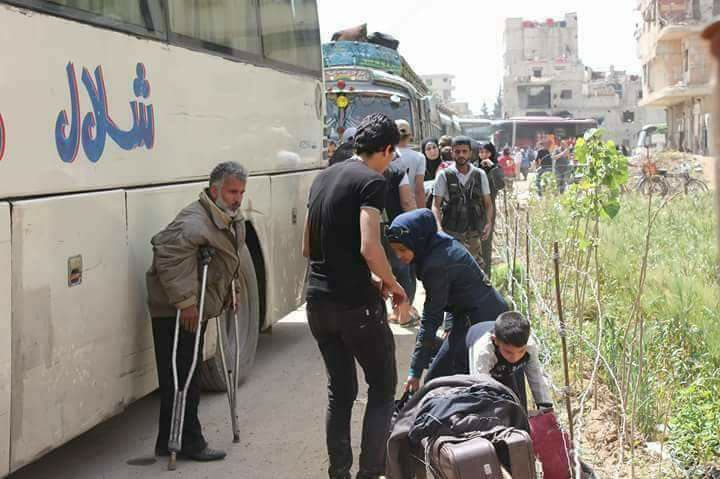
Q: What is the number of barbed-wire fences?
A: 1